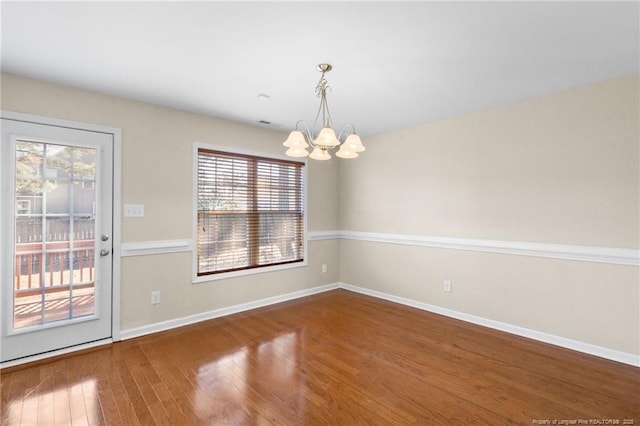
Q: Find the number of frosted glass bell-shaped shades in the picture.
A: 6